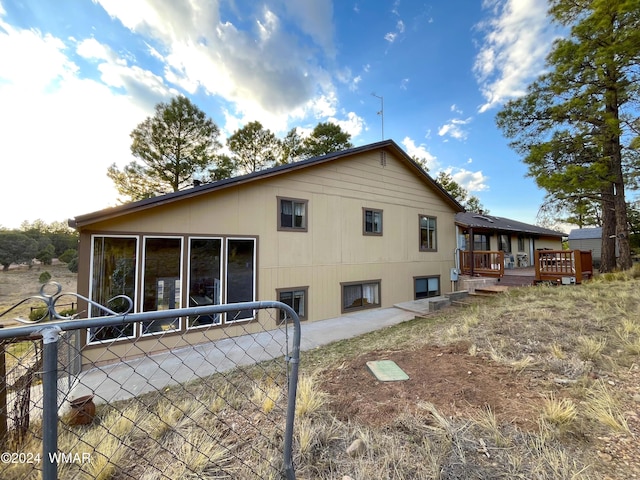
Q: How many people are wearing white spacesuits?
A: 0